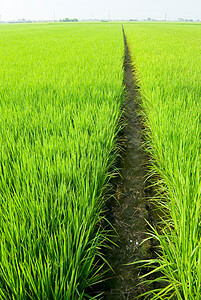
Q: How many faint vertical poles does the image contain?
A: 3